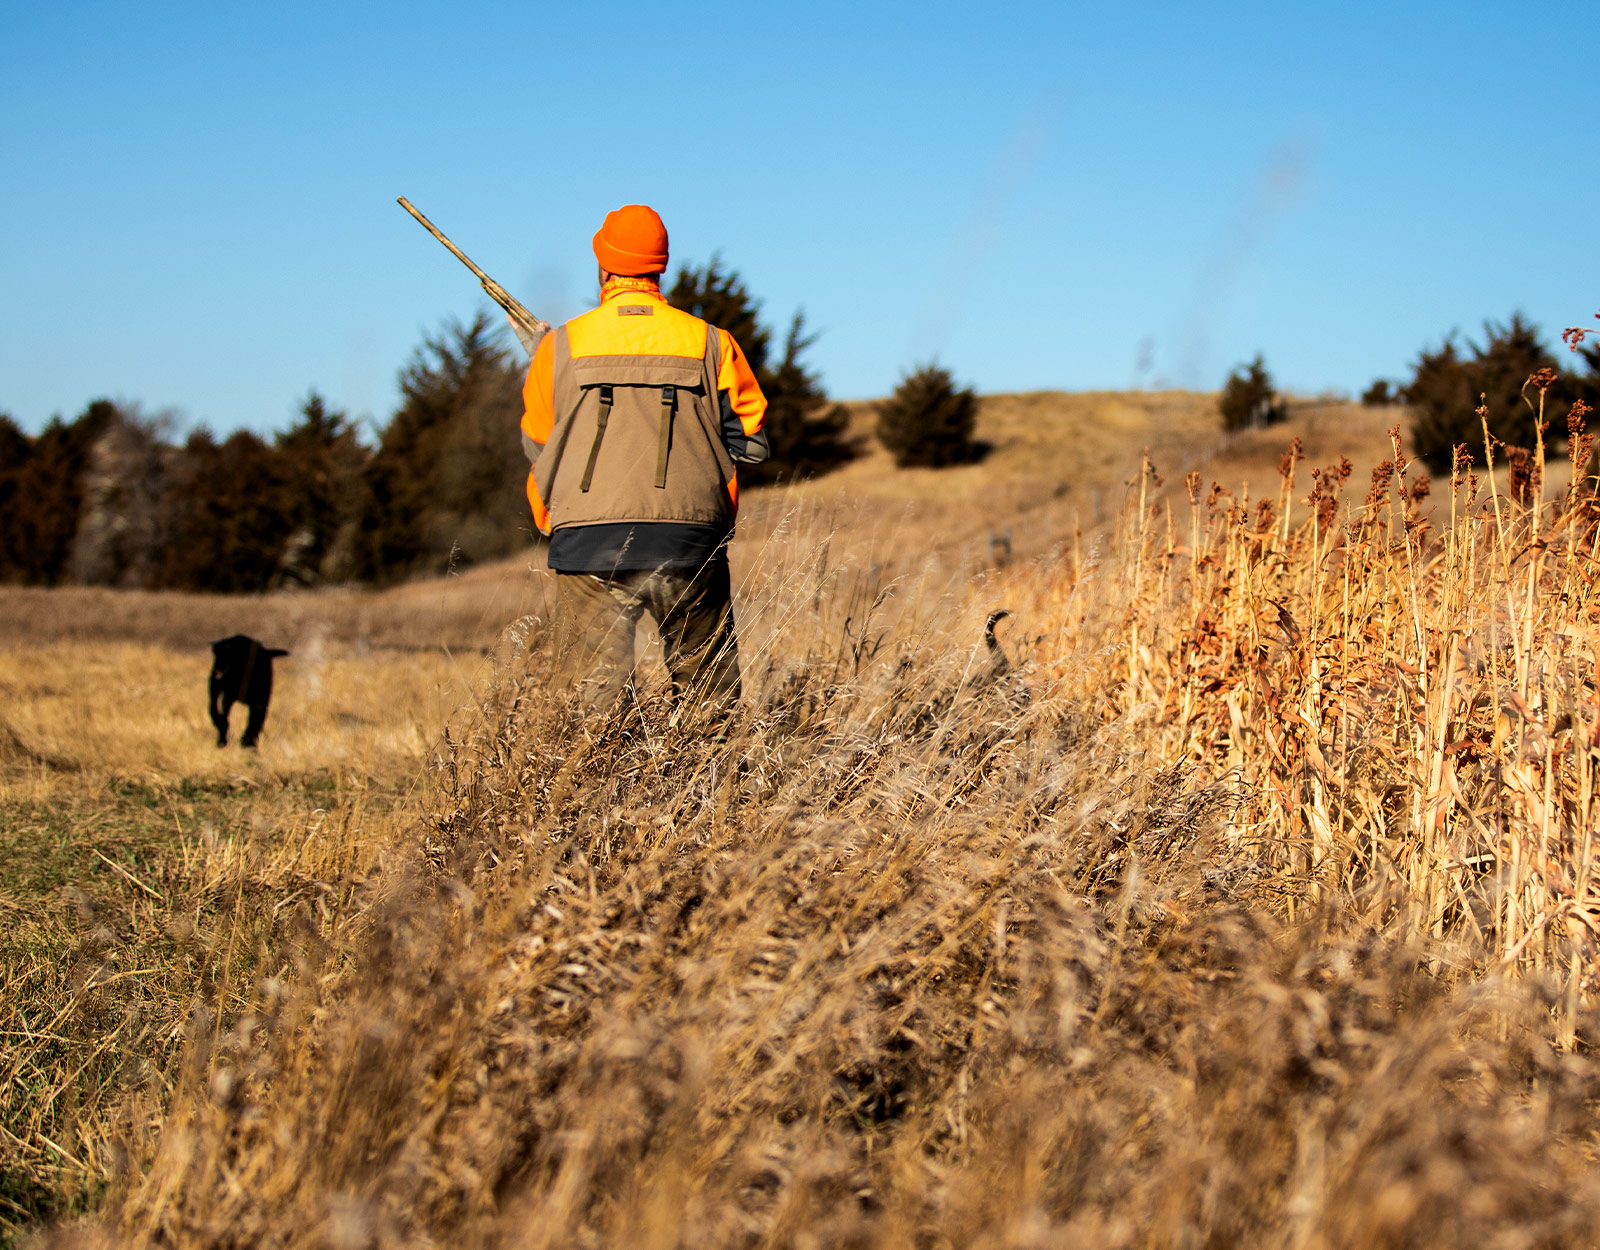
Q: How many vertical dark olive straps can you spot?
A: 2